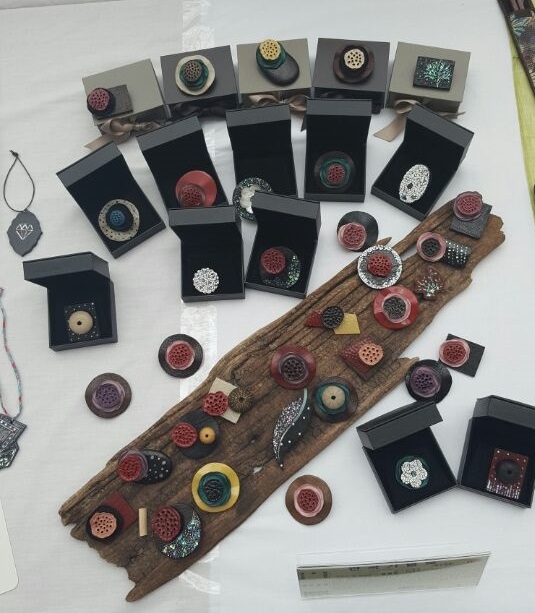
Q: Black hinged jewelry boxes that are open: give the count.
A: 10